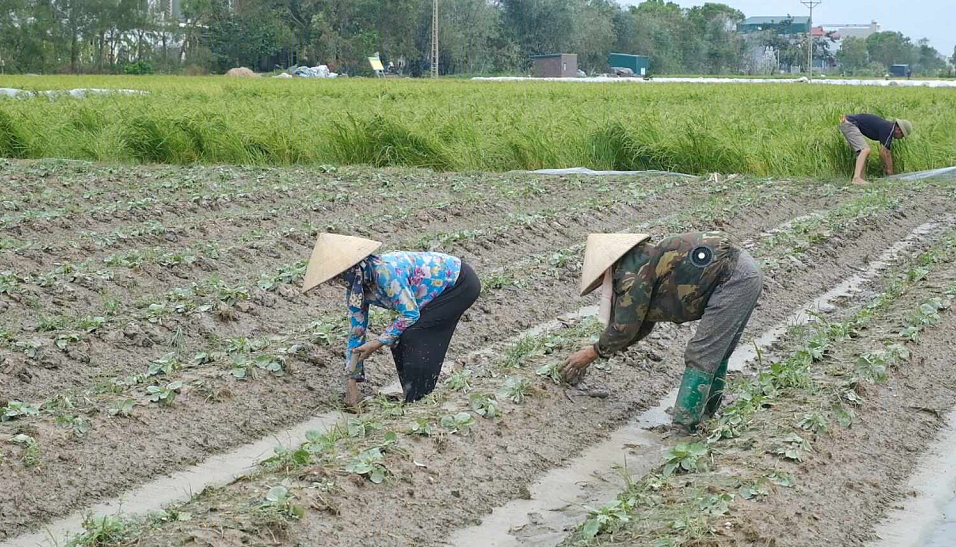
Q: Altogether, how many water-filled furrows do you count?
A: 3